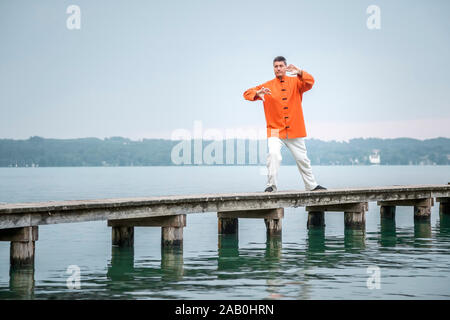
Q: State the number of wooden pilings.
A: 10